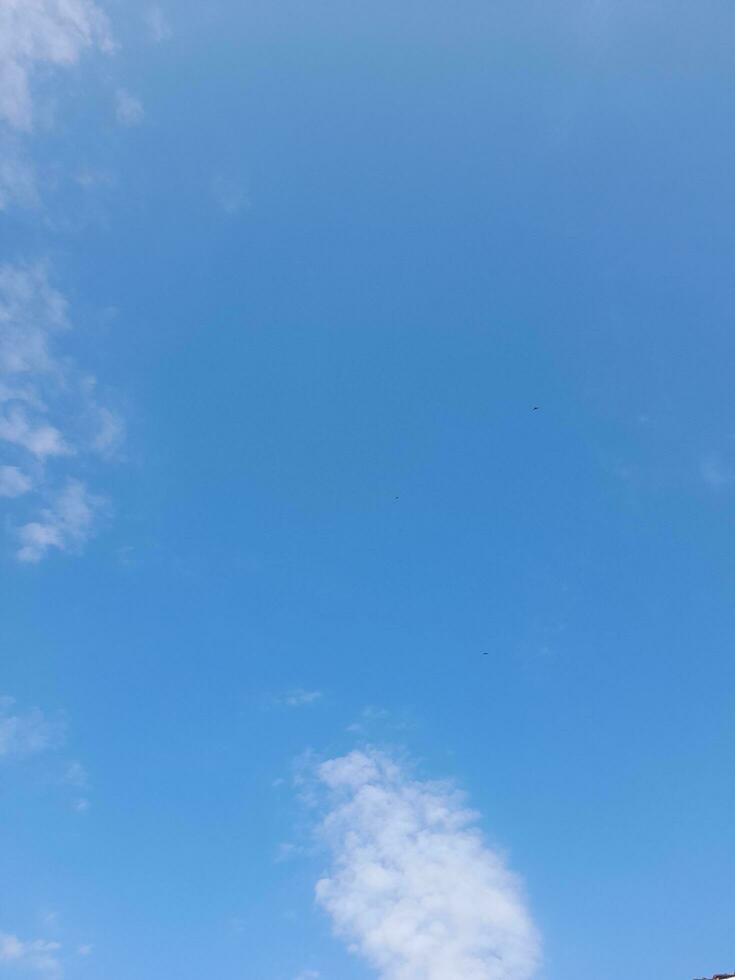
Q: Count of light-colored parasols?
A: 0